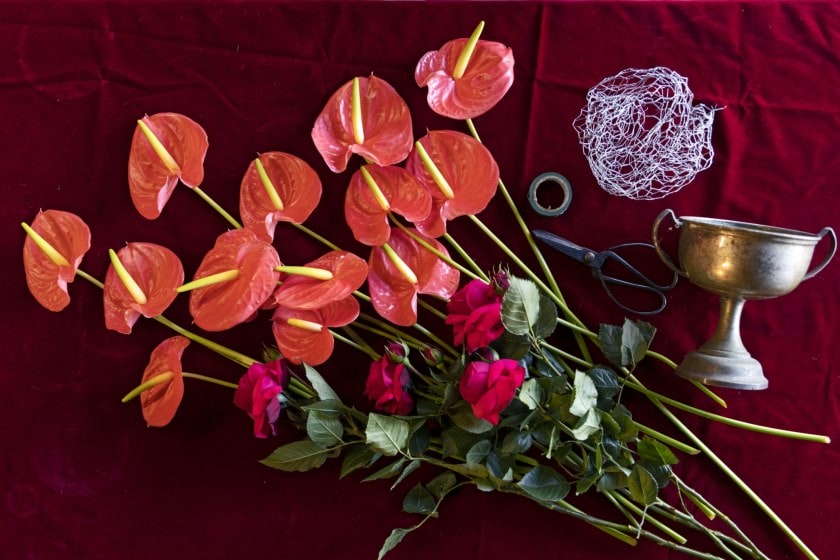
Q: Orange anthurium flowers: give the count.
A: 13